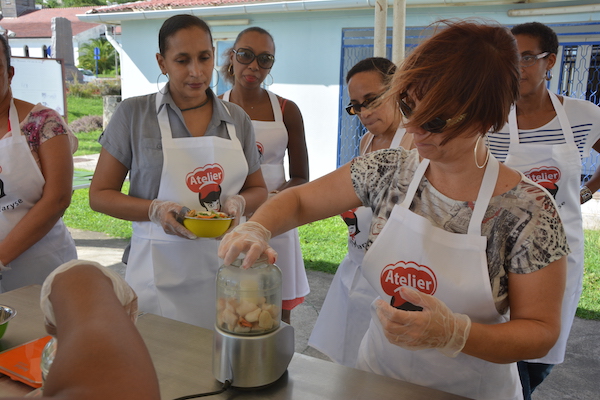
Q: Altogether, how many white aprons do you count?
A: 6